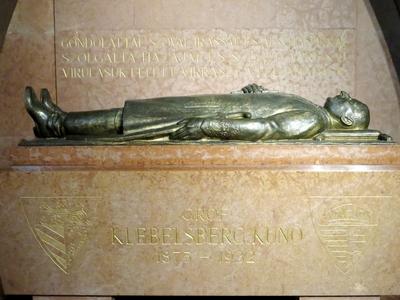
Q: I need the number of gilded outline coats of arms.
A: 2